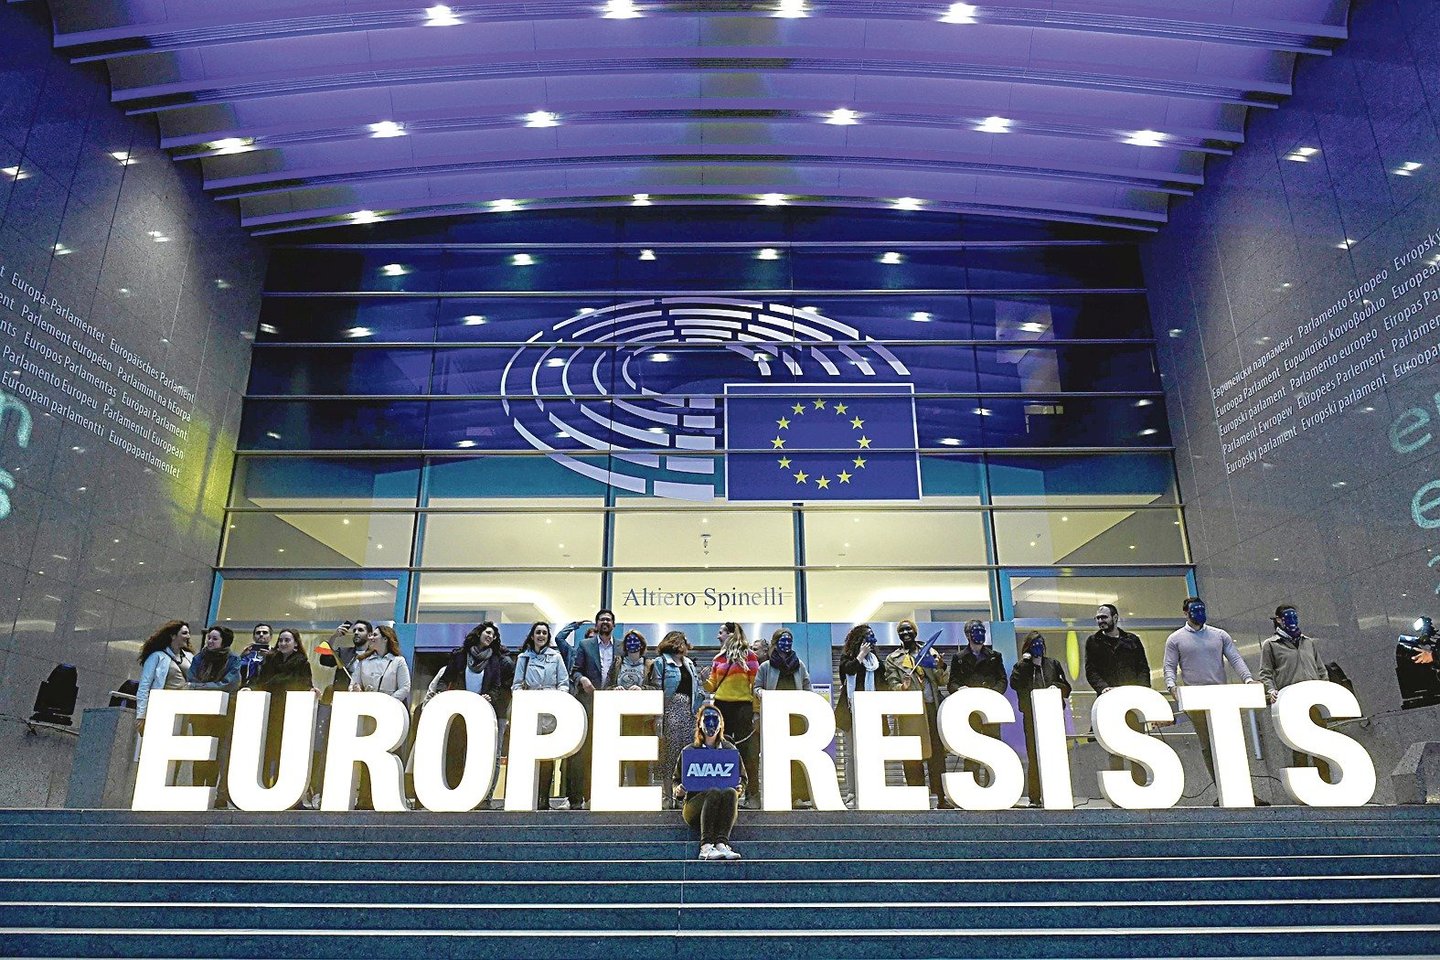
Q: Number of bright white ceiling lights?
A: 15